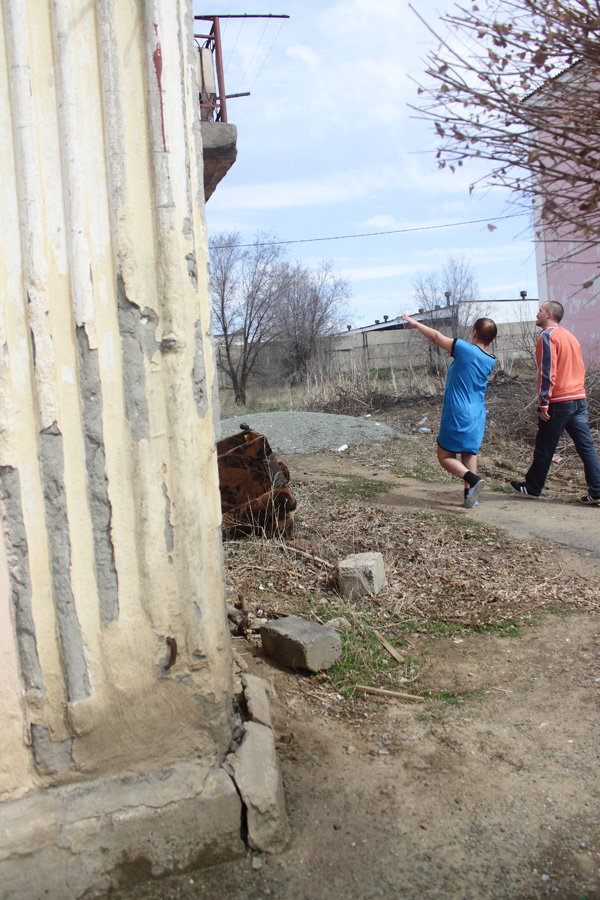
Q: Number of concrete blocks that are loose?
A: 2